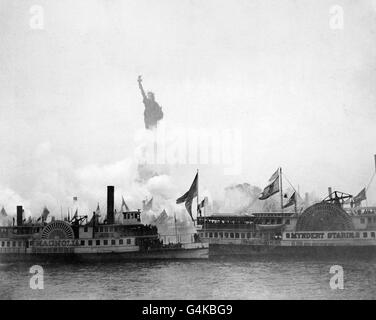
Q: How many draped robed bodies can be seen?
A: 1